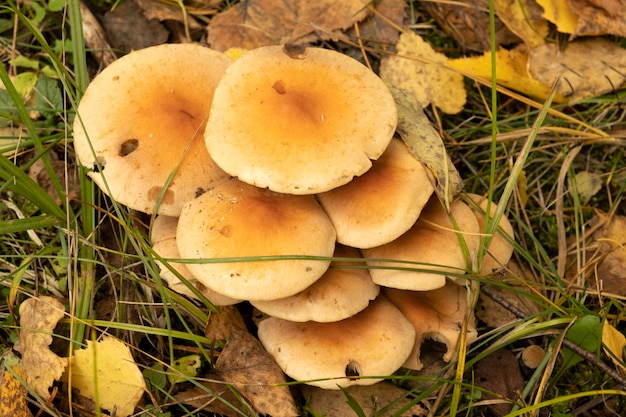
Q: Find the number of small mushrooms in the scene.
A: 1